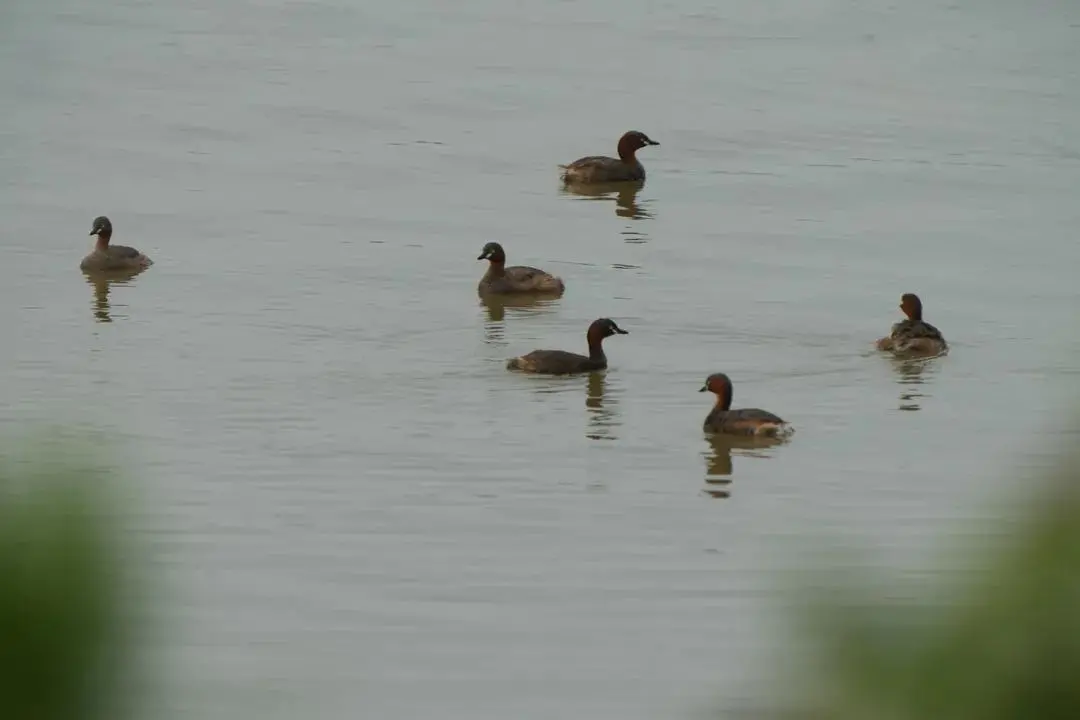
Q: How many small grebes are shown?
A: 6